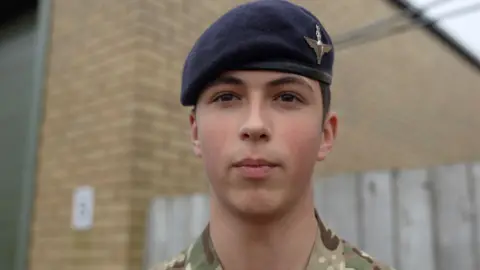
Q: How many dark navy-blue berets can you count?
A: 1